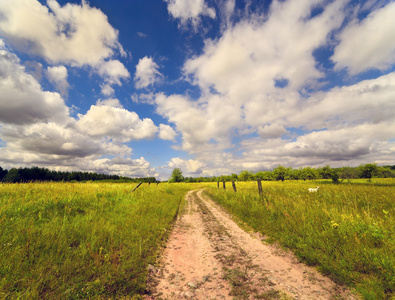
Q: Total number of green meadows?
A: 2